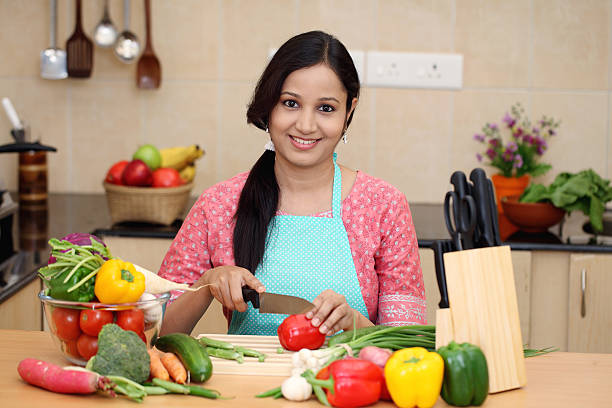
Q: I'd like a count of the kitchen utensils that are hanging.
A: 5